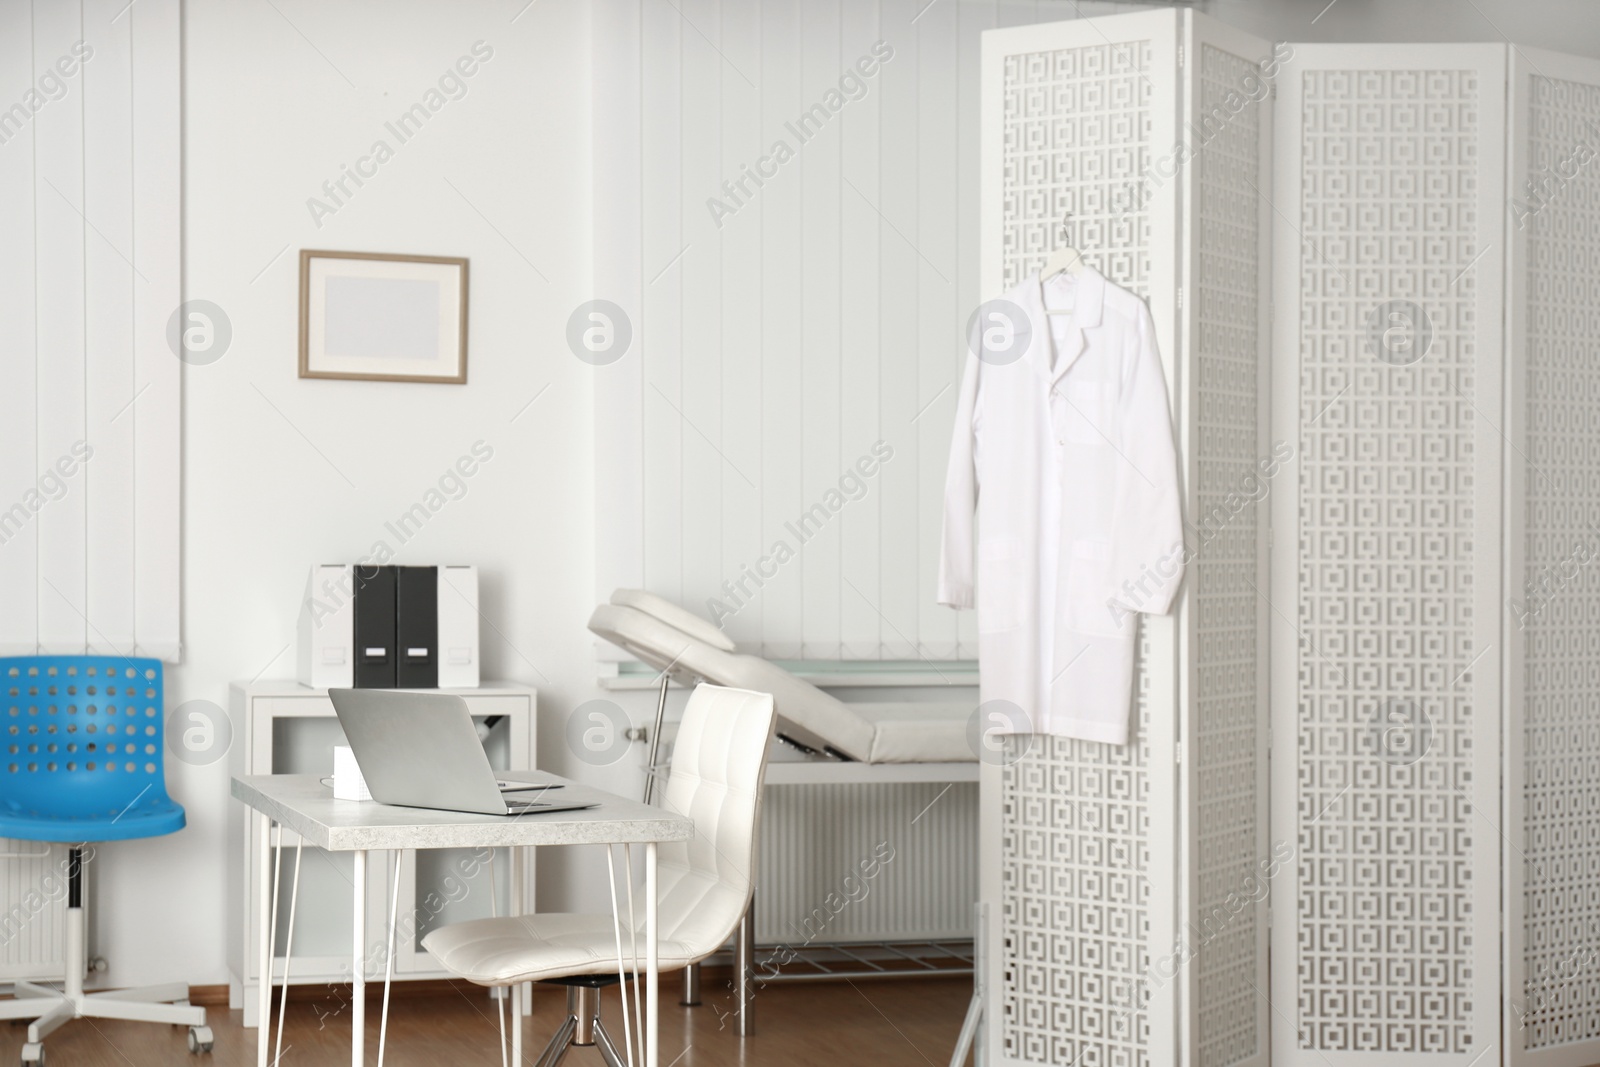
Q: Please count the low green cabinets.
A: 0